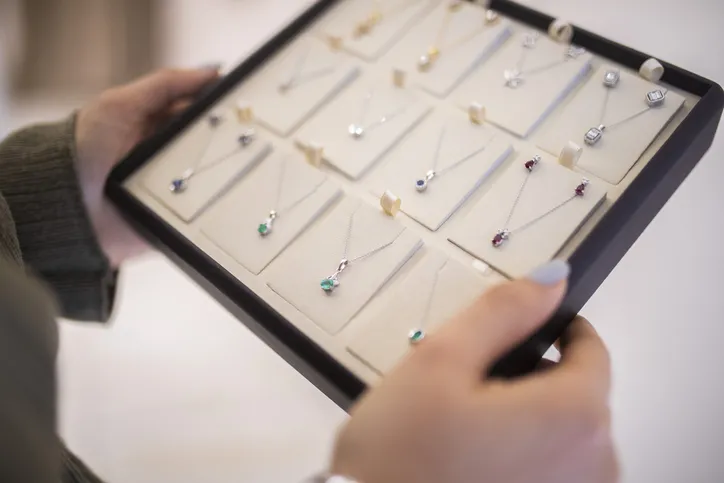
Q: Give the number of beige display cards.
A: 12